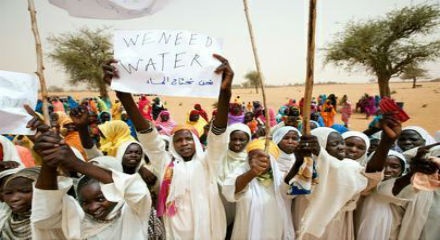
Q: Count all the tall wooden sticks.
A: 3